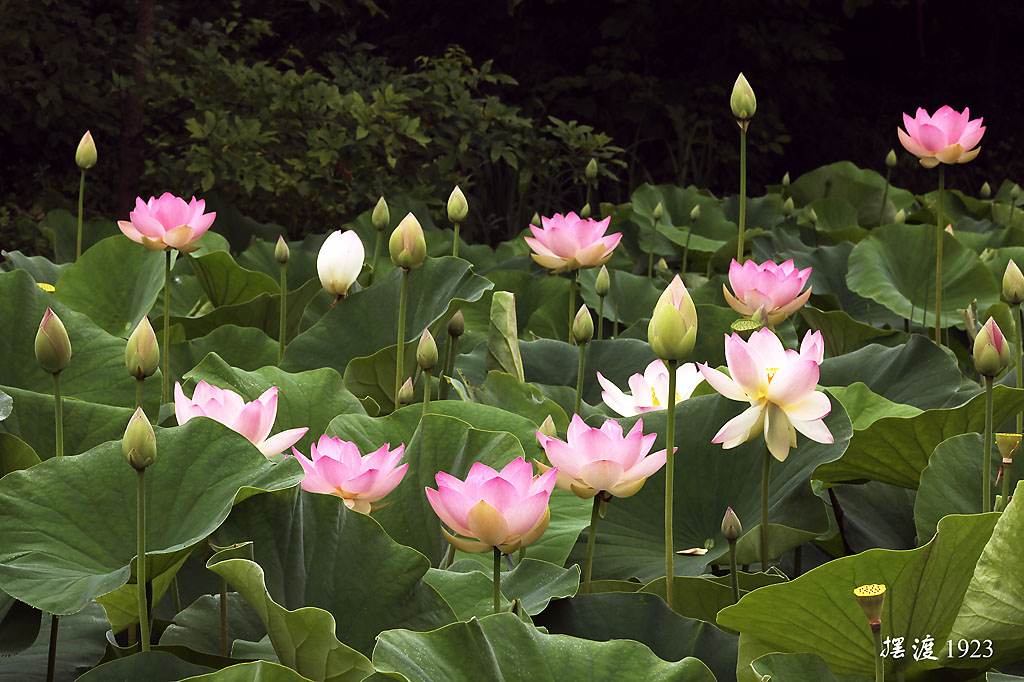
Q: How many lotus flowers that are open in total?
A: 10